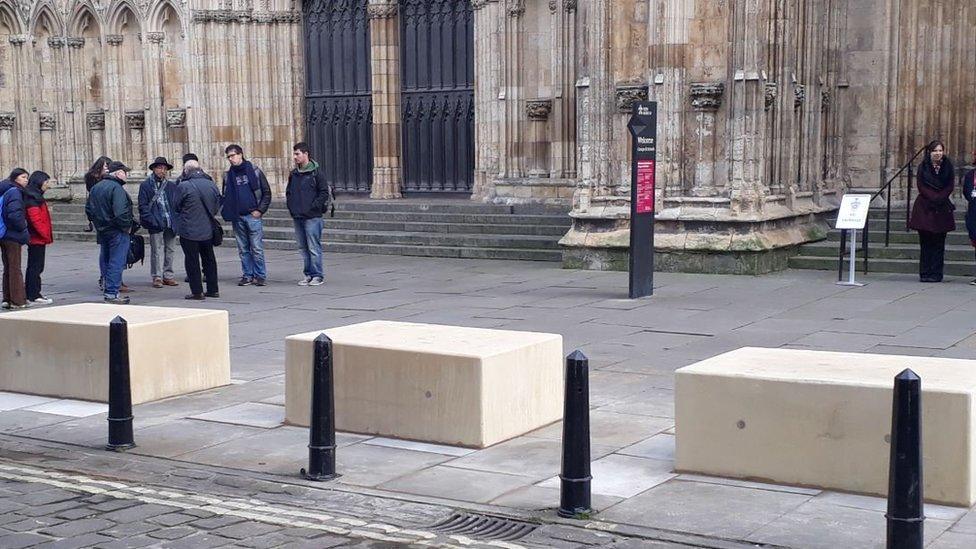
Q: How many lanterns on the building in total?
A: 0